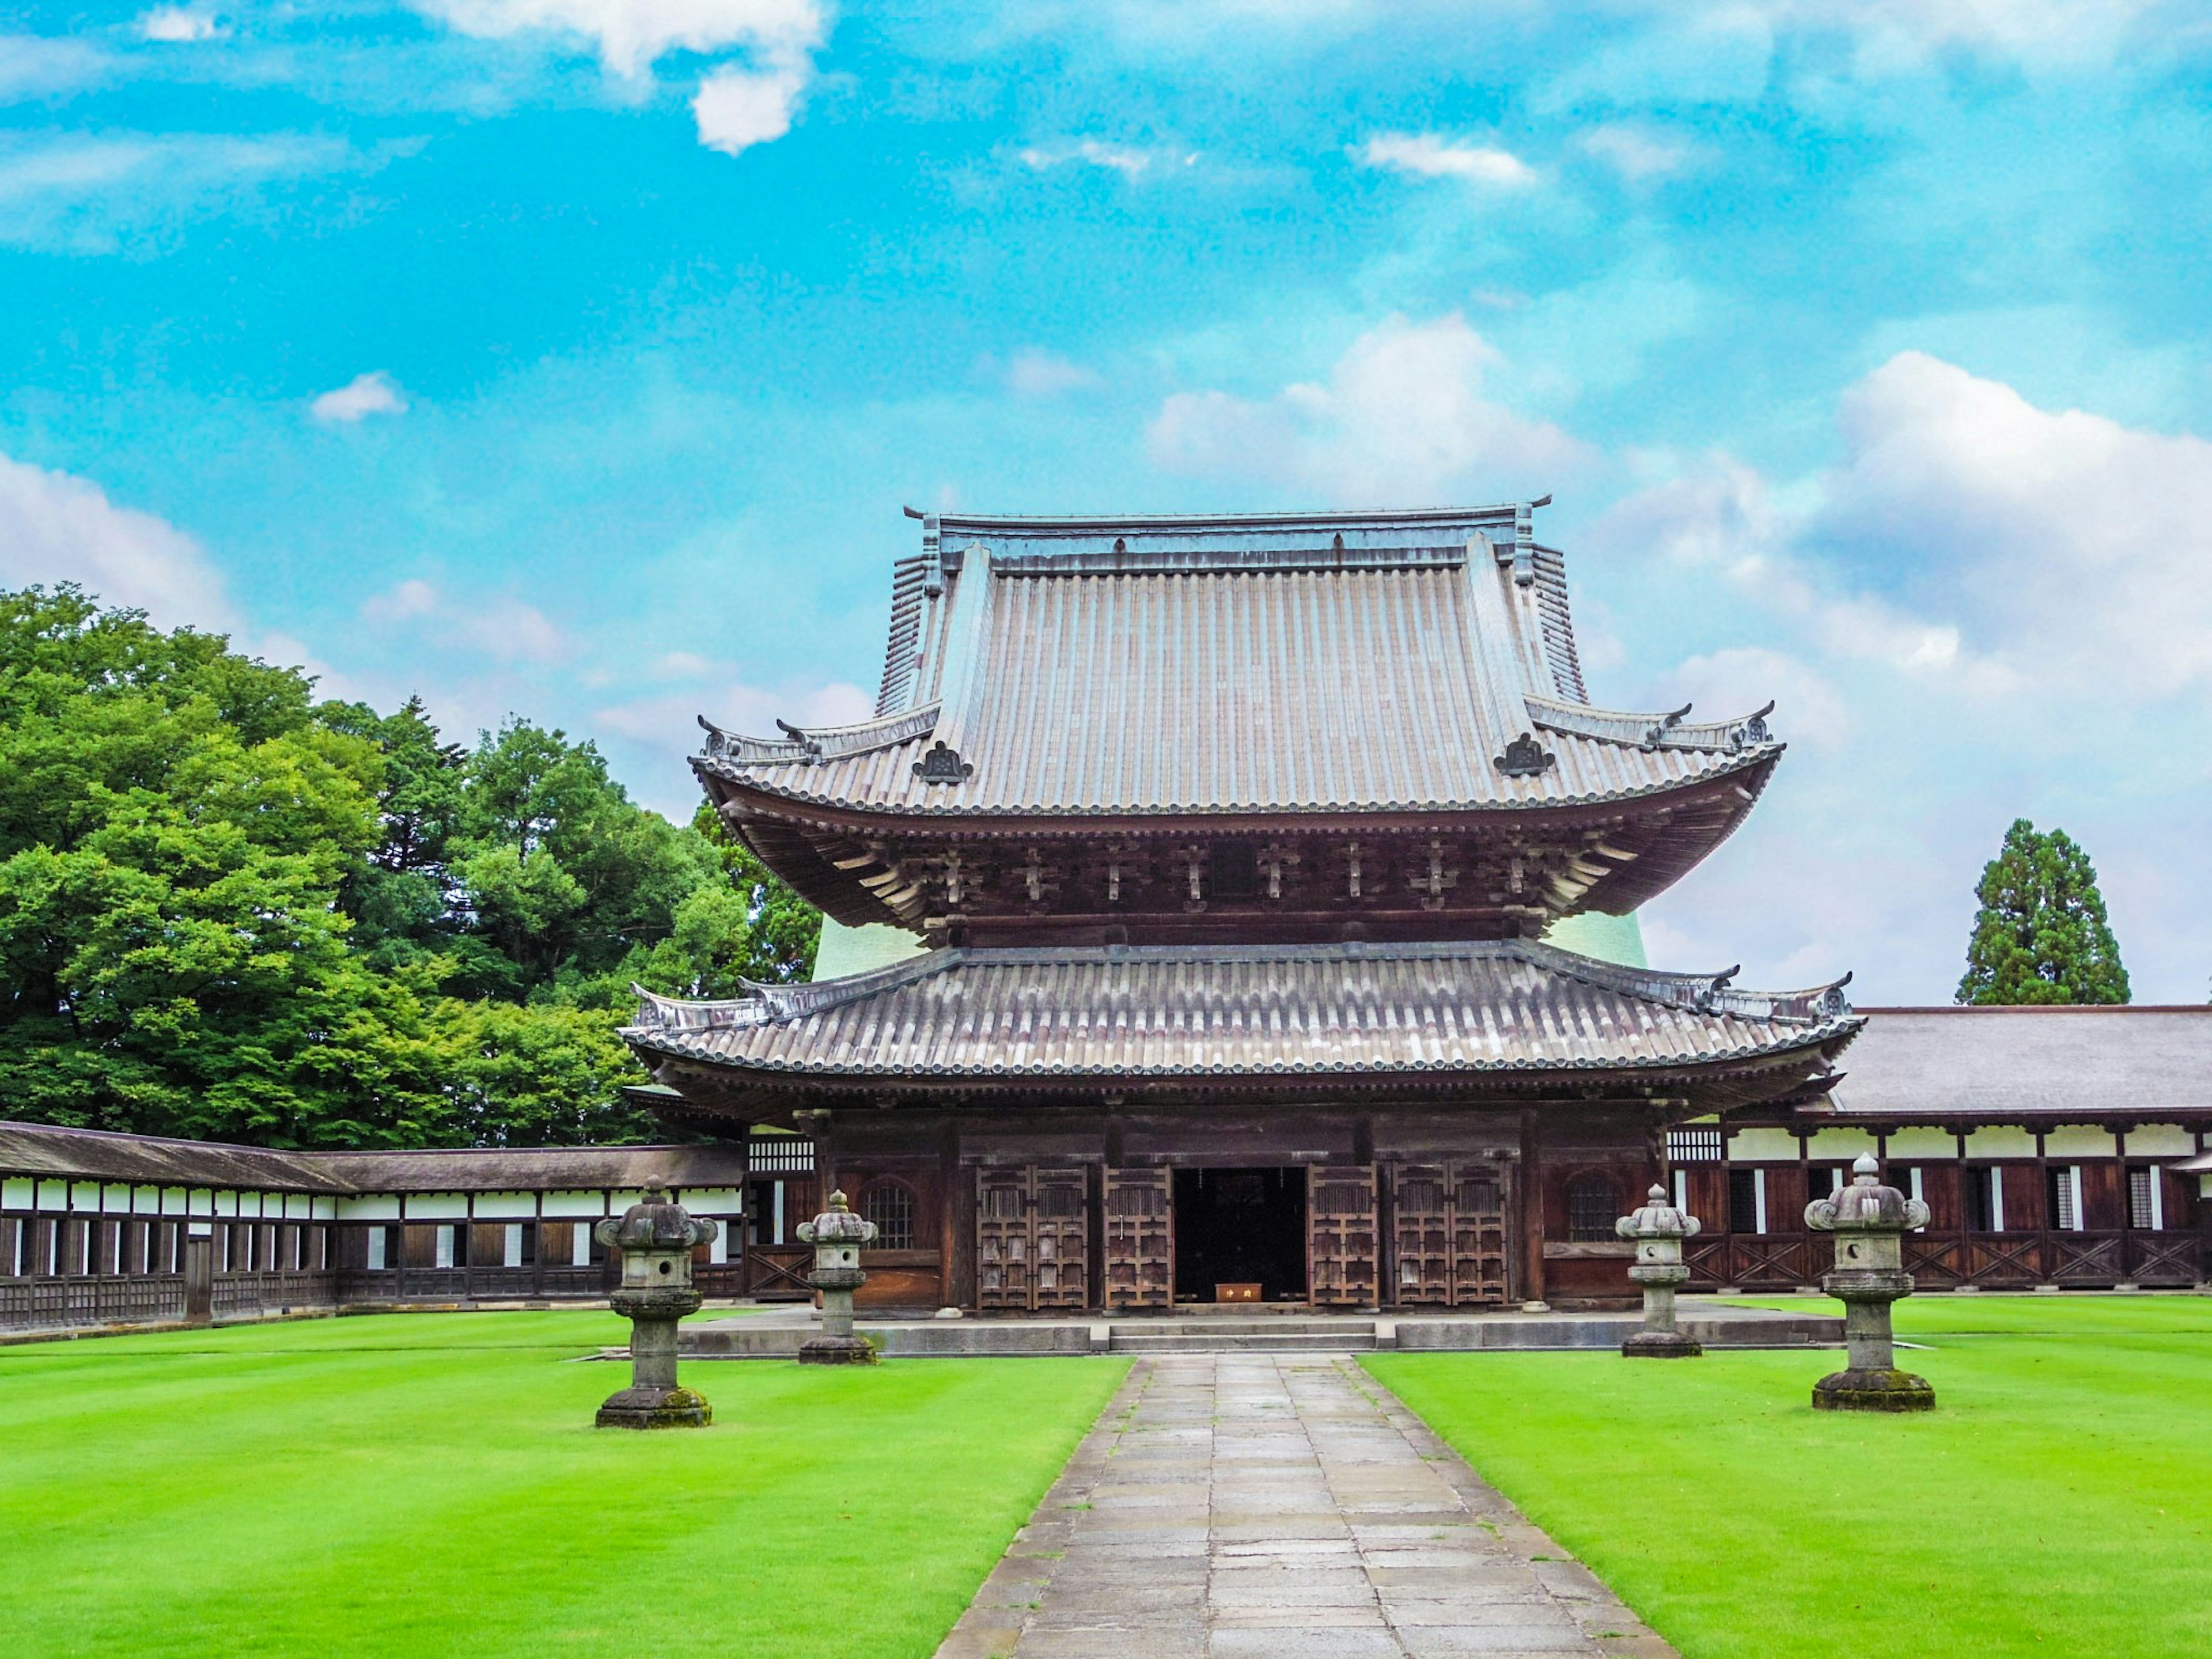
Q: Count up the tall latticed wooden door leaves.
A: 6